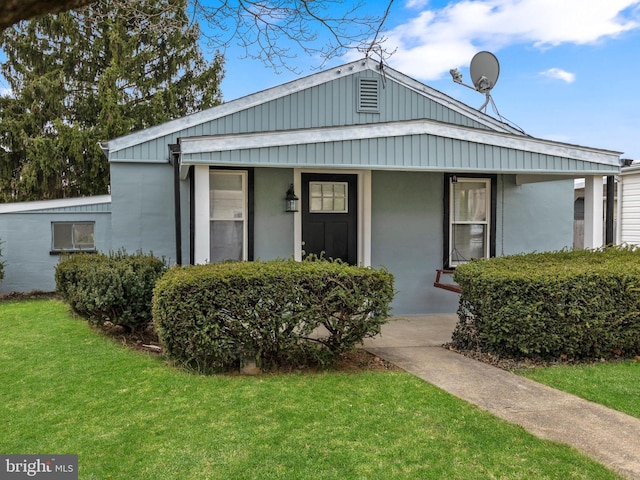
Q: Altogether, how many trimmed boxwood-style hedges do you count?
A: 3